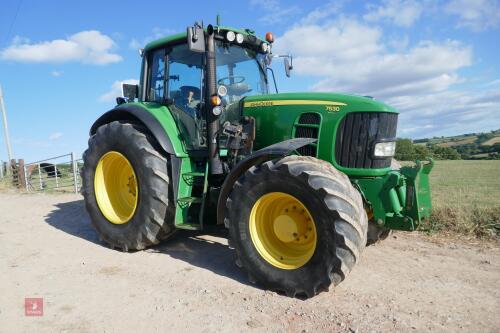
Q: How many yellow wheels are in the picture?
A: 2